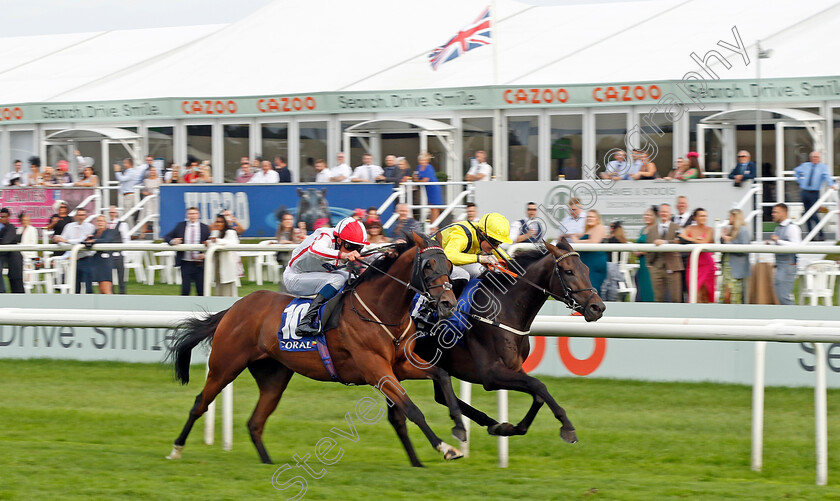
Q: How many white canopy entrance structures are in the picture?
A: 3